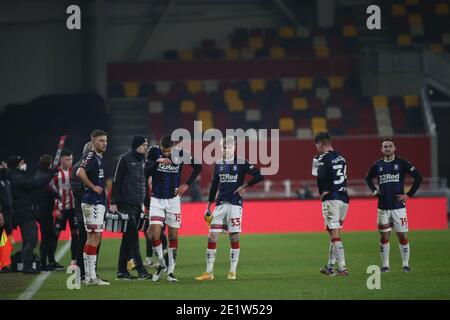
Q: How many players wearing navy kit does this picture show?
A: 5